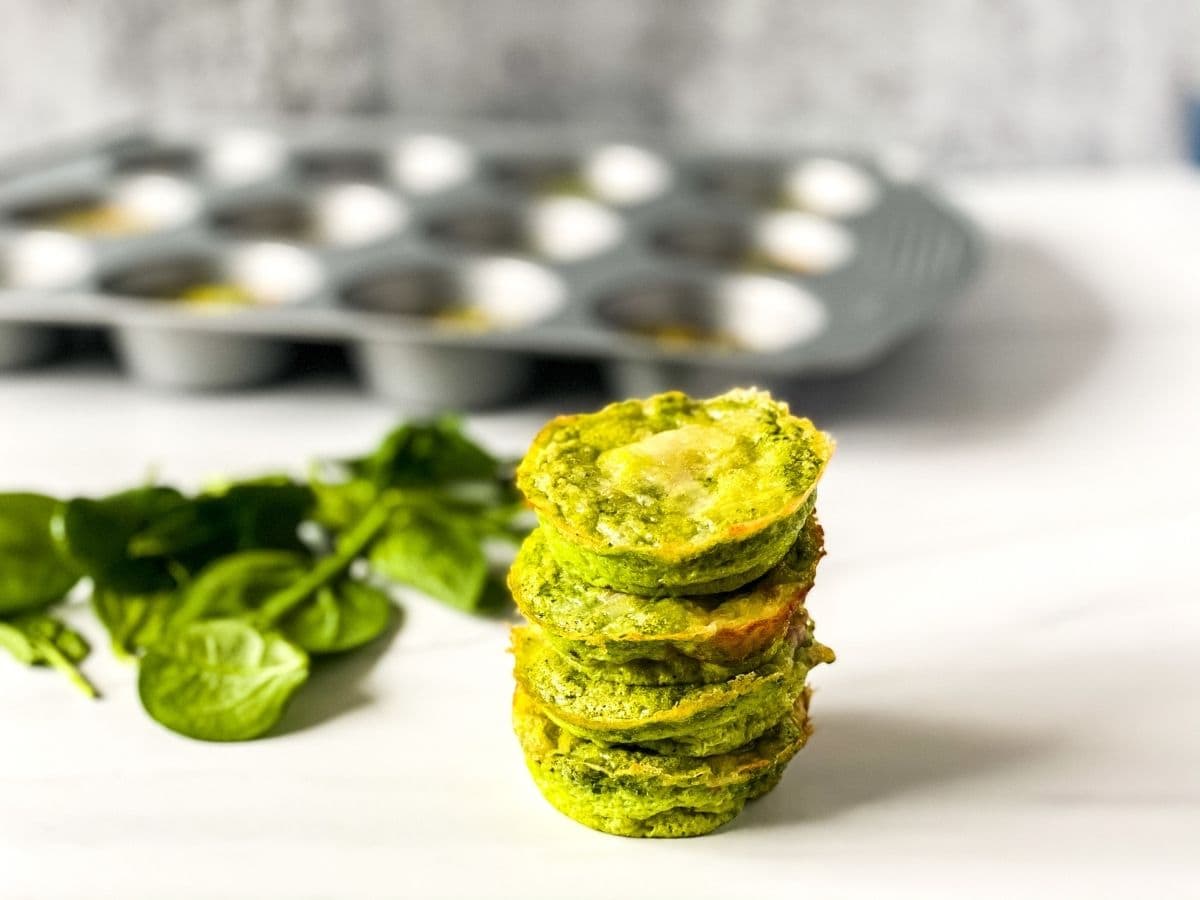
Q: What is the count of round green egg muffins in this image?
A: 4